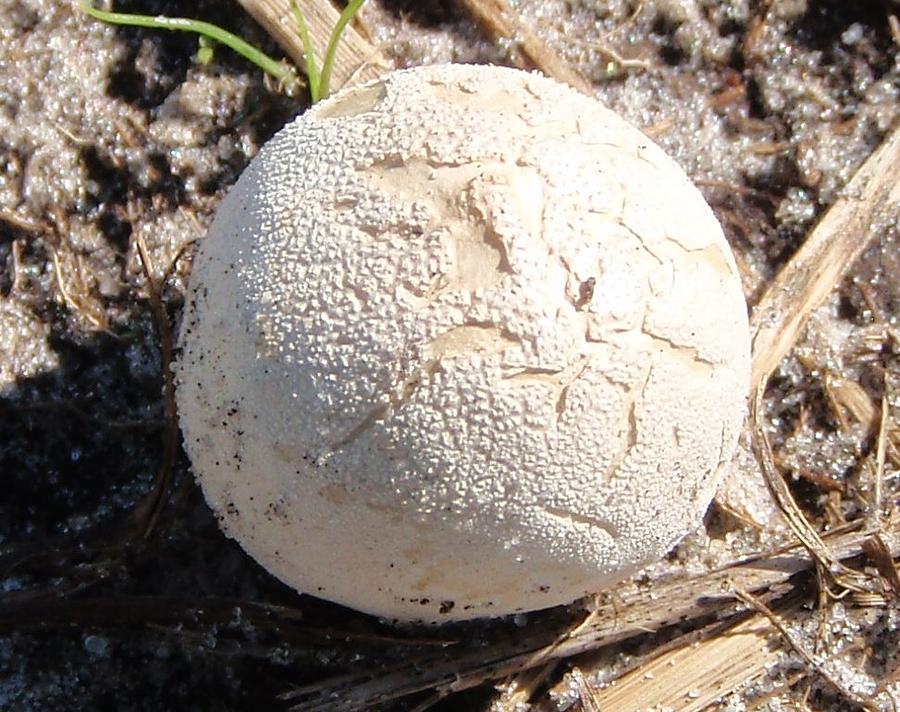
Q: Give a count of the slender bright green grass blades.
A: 3